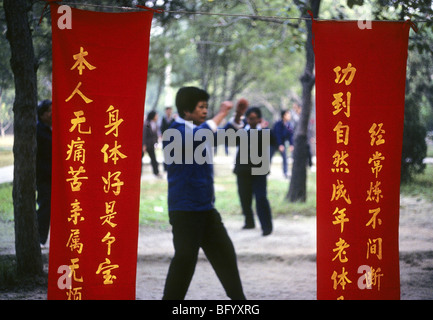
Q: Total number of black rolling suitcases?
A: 0